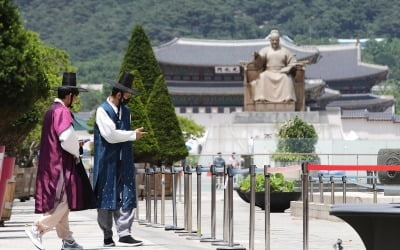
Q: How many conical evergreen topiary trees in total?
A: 3